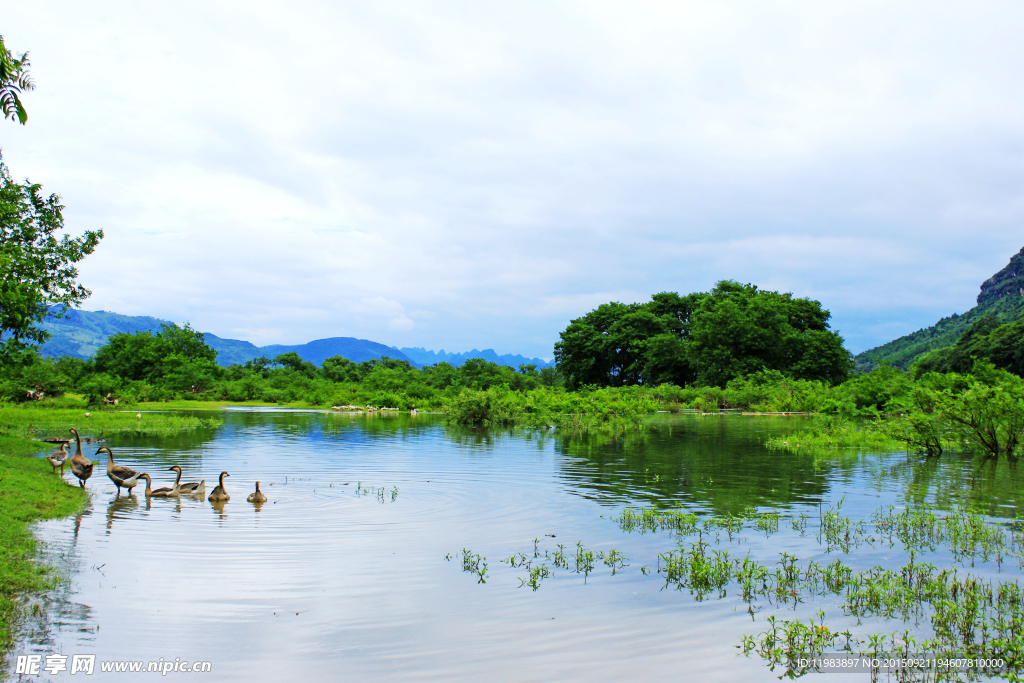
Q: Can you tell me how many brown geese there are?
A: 7